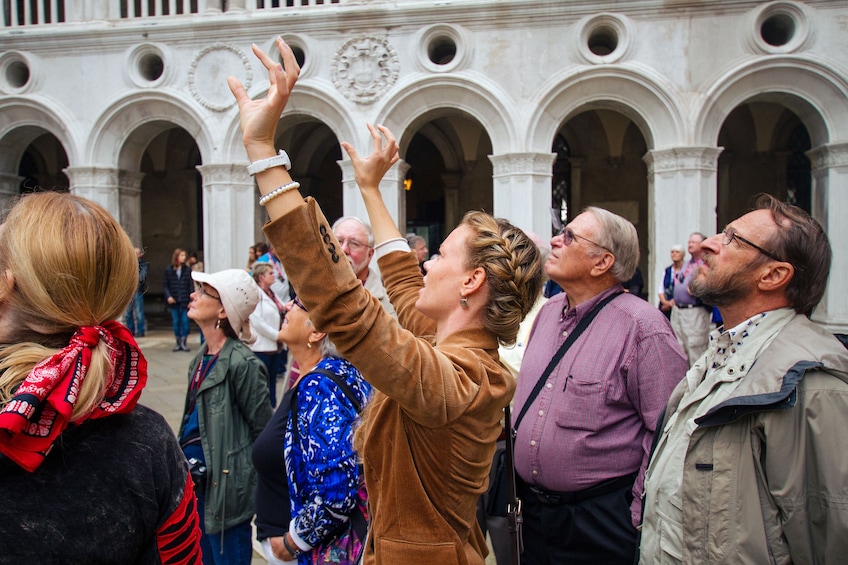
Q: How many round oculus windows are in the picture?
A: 6